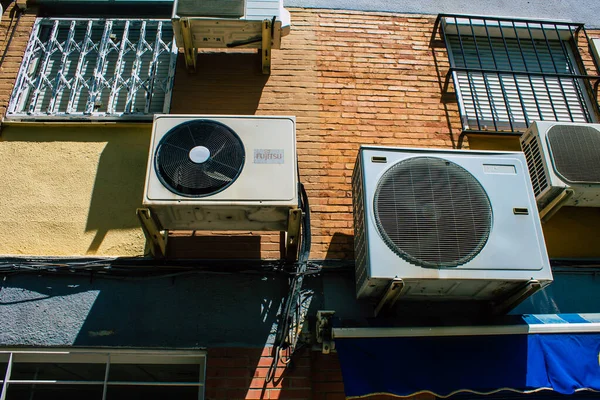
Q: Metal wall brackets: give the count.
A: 7